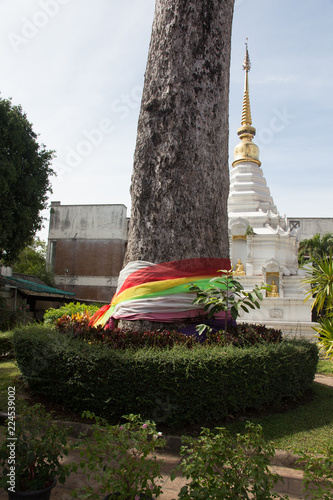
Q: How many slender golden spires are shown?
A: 1